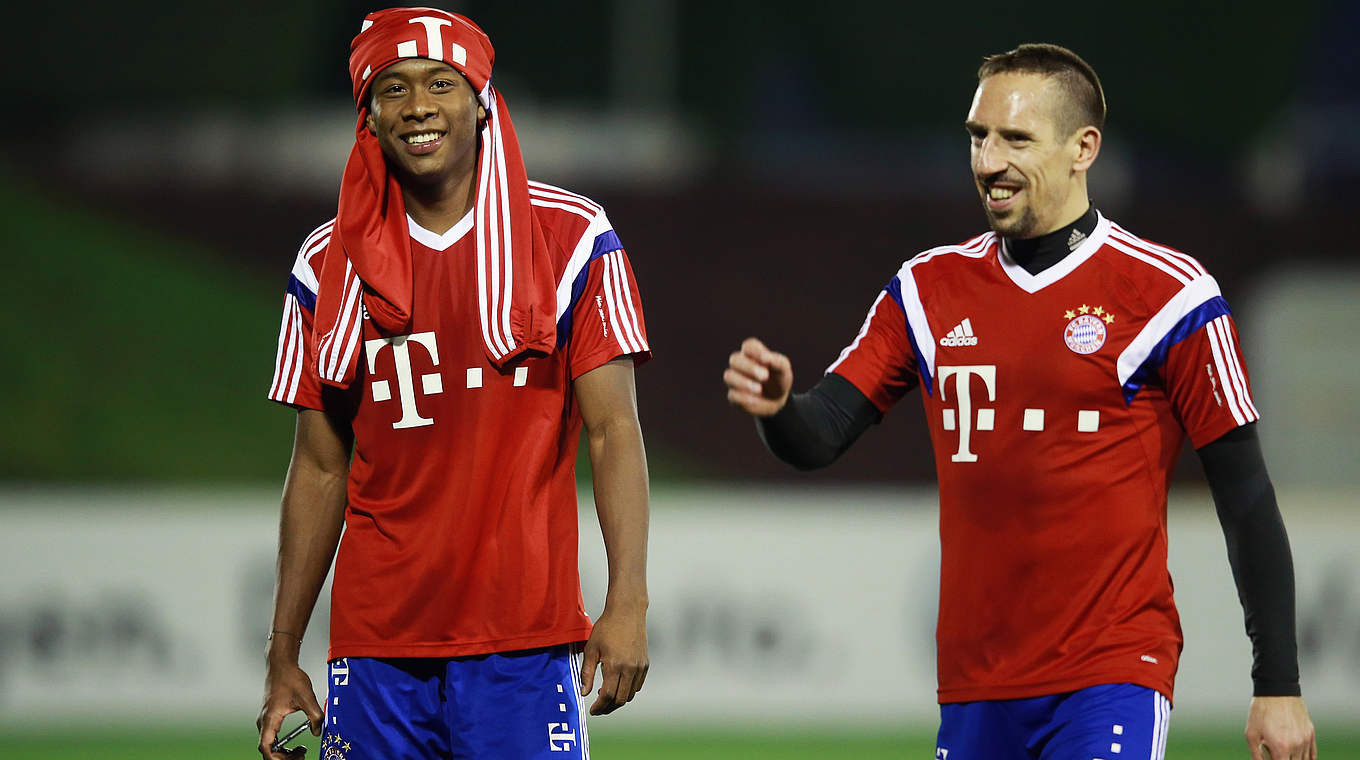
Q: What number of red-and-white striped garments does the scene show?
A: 3